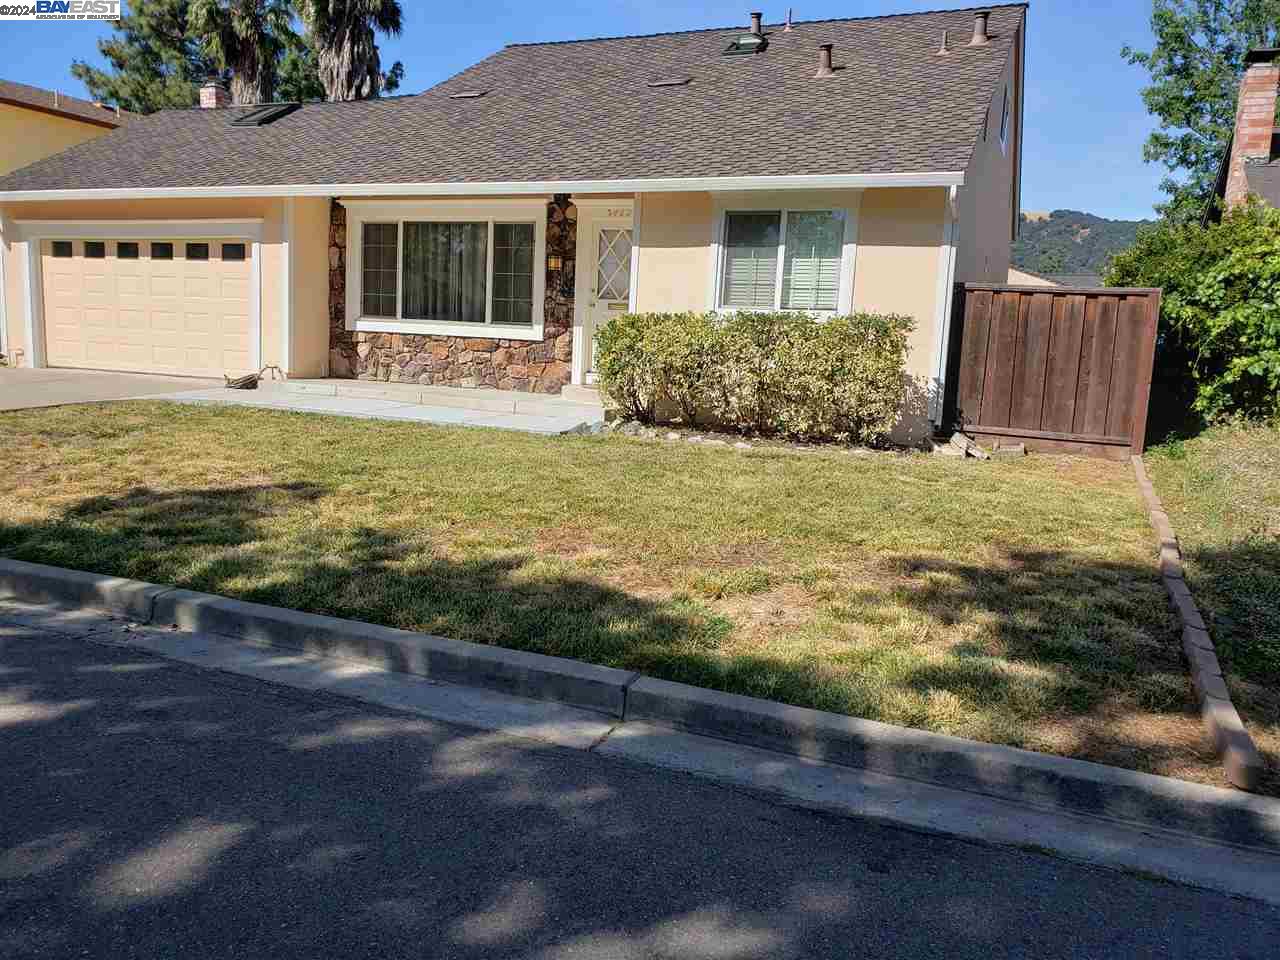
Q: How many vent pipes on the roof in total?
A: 5